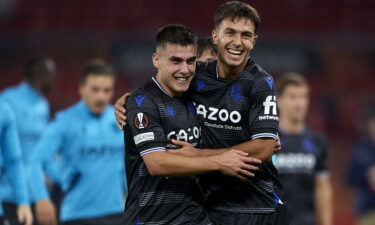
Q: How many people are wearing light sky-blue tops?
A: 3